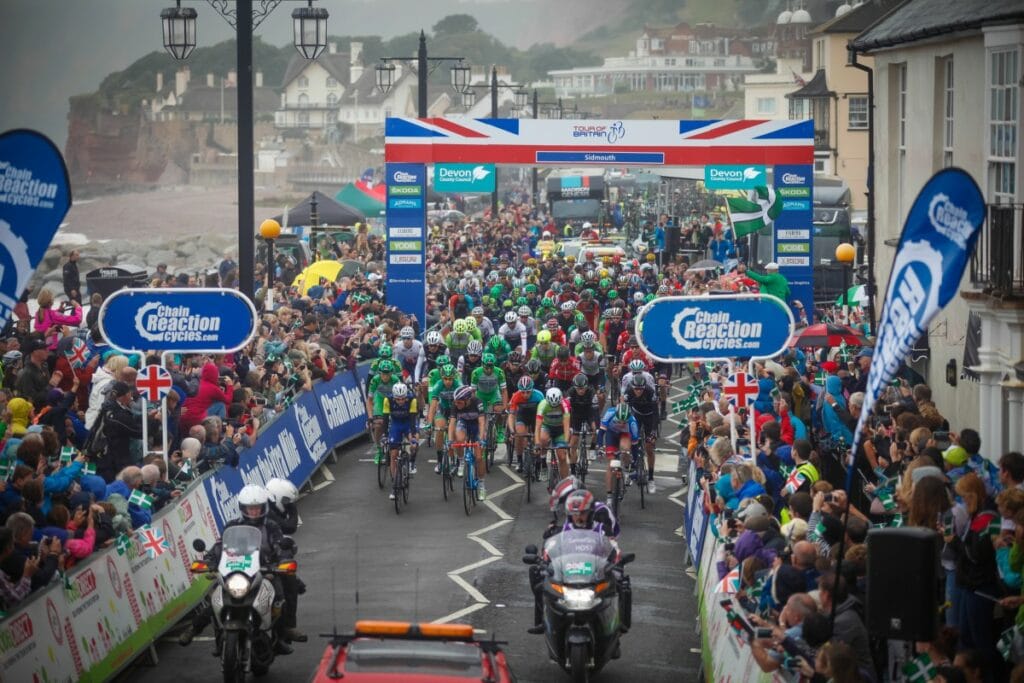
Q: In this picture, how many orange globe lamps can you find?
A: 2